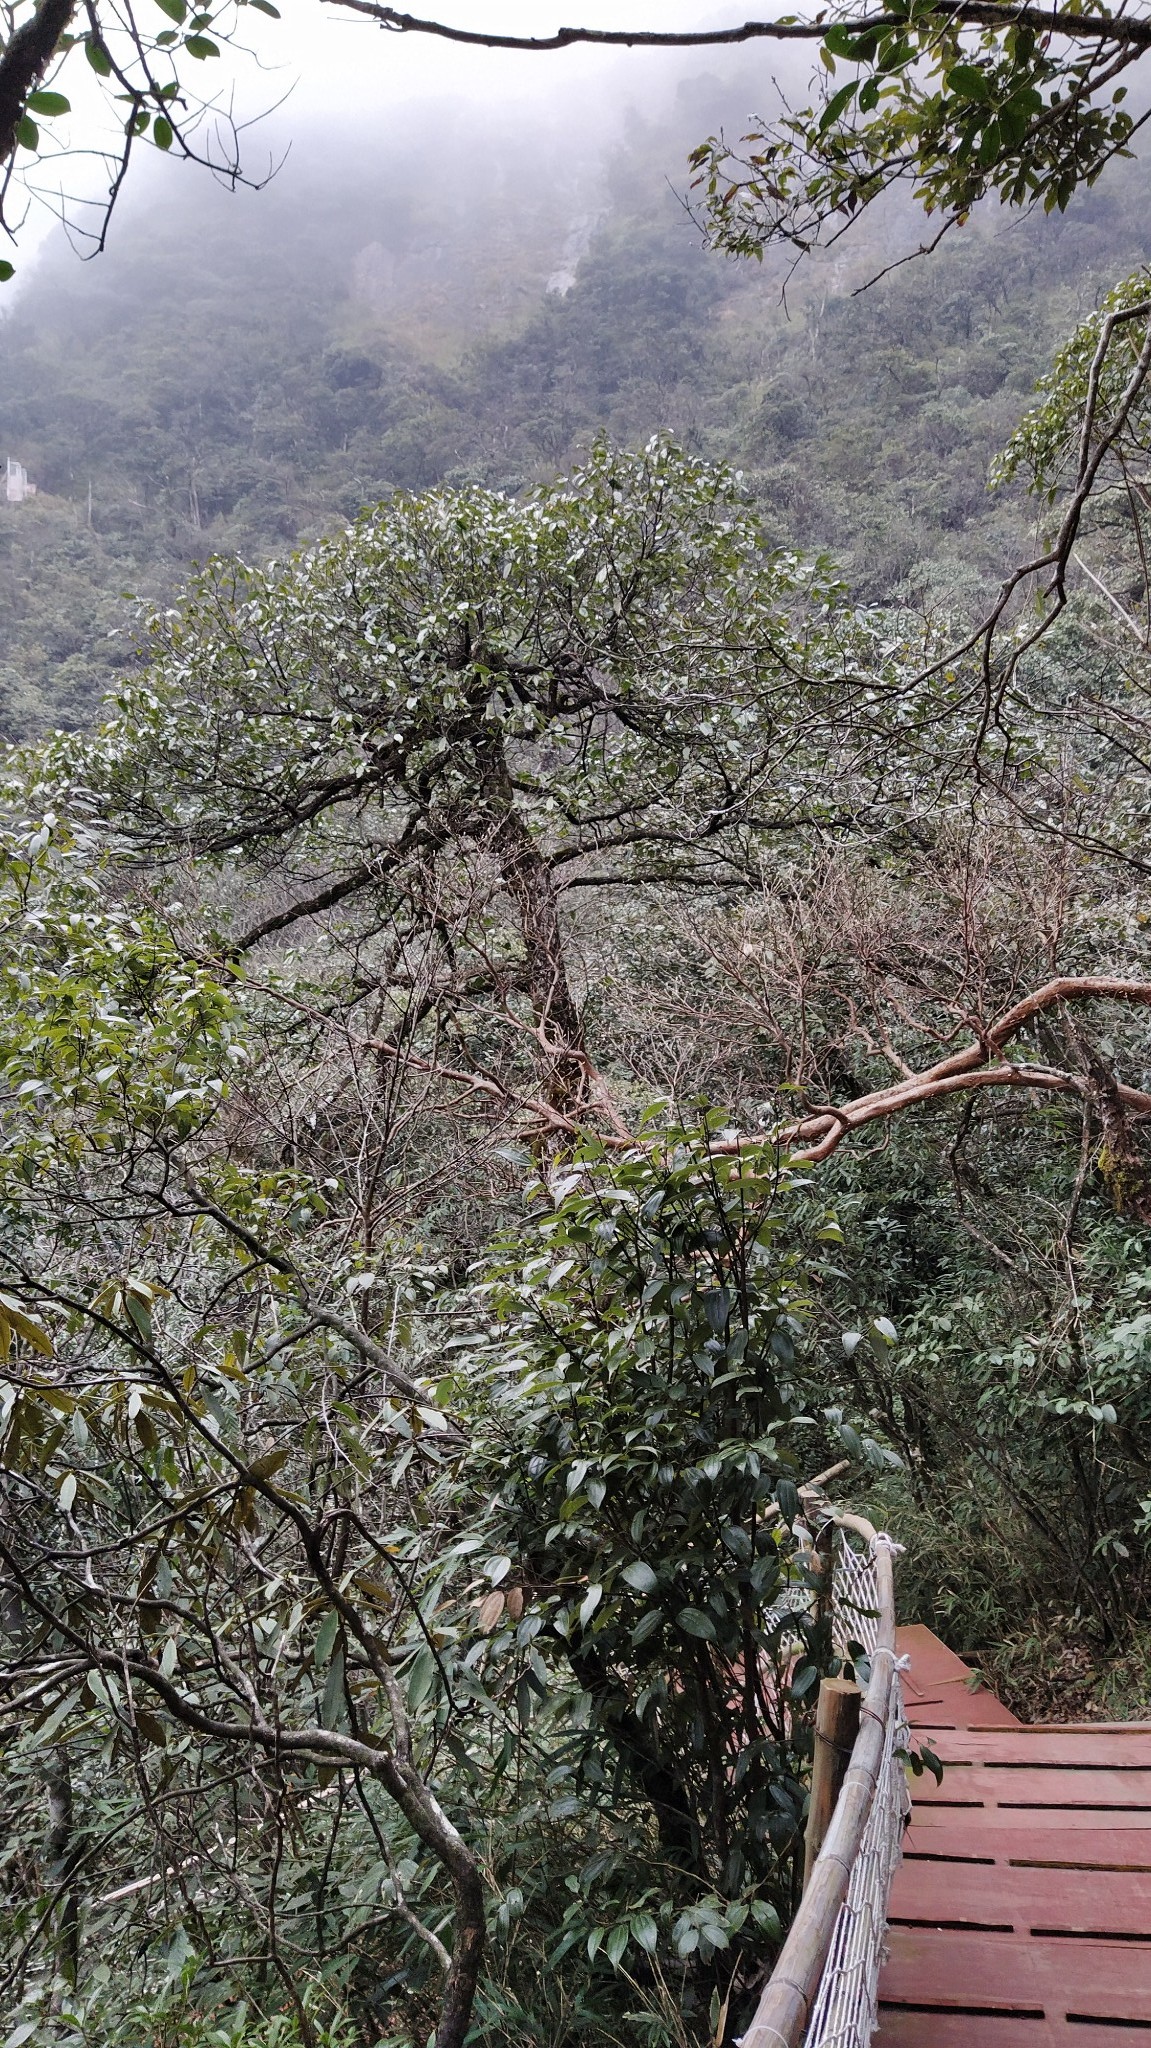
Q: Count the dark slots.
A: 13